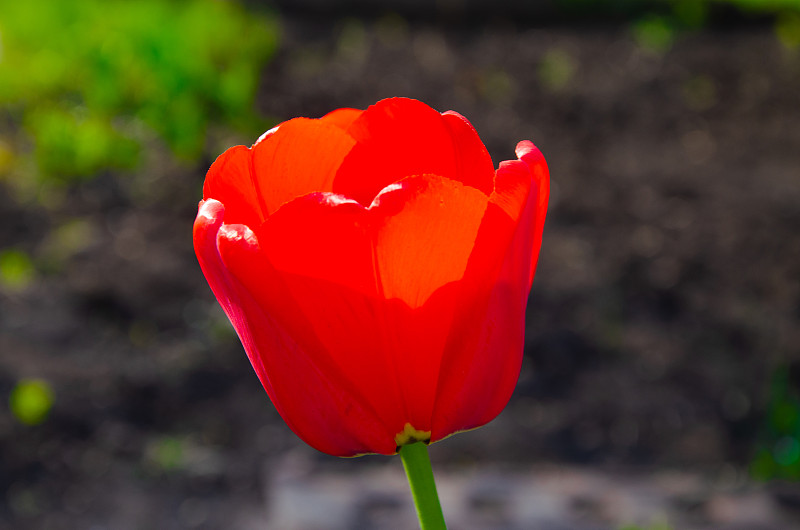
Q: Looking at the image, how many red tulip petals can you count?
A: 6